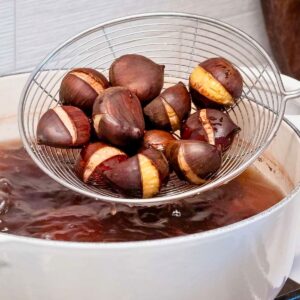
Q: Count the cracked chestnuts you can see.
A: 9